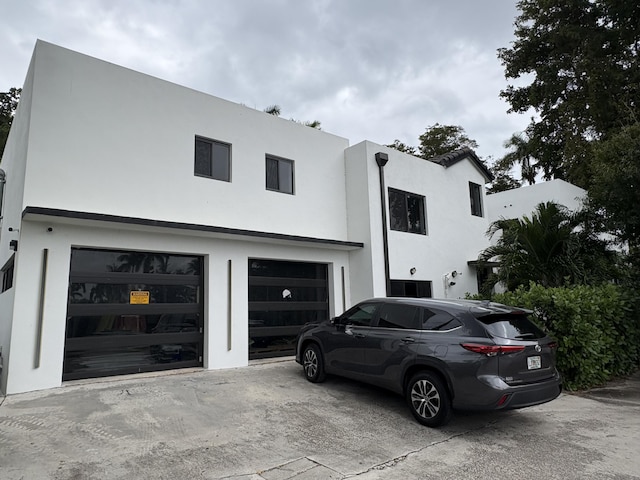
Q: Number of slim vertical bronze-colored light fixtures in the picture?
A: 3